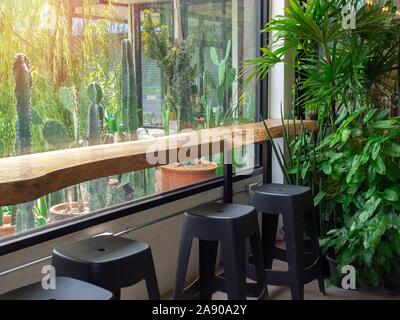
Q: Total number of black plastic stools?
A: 4